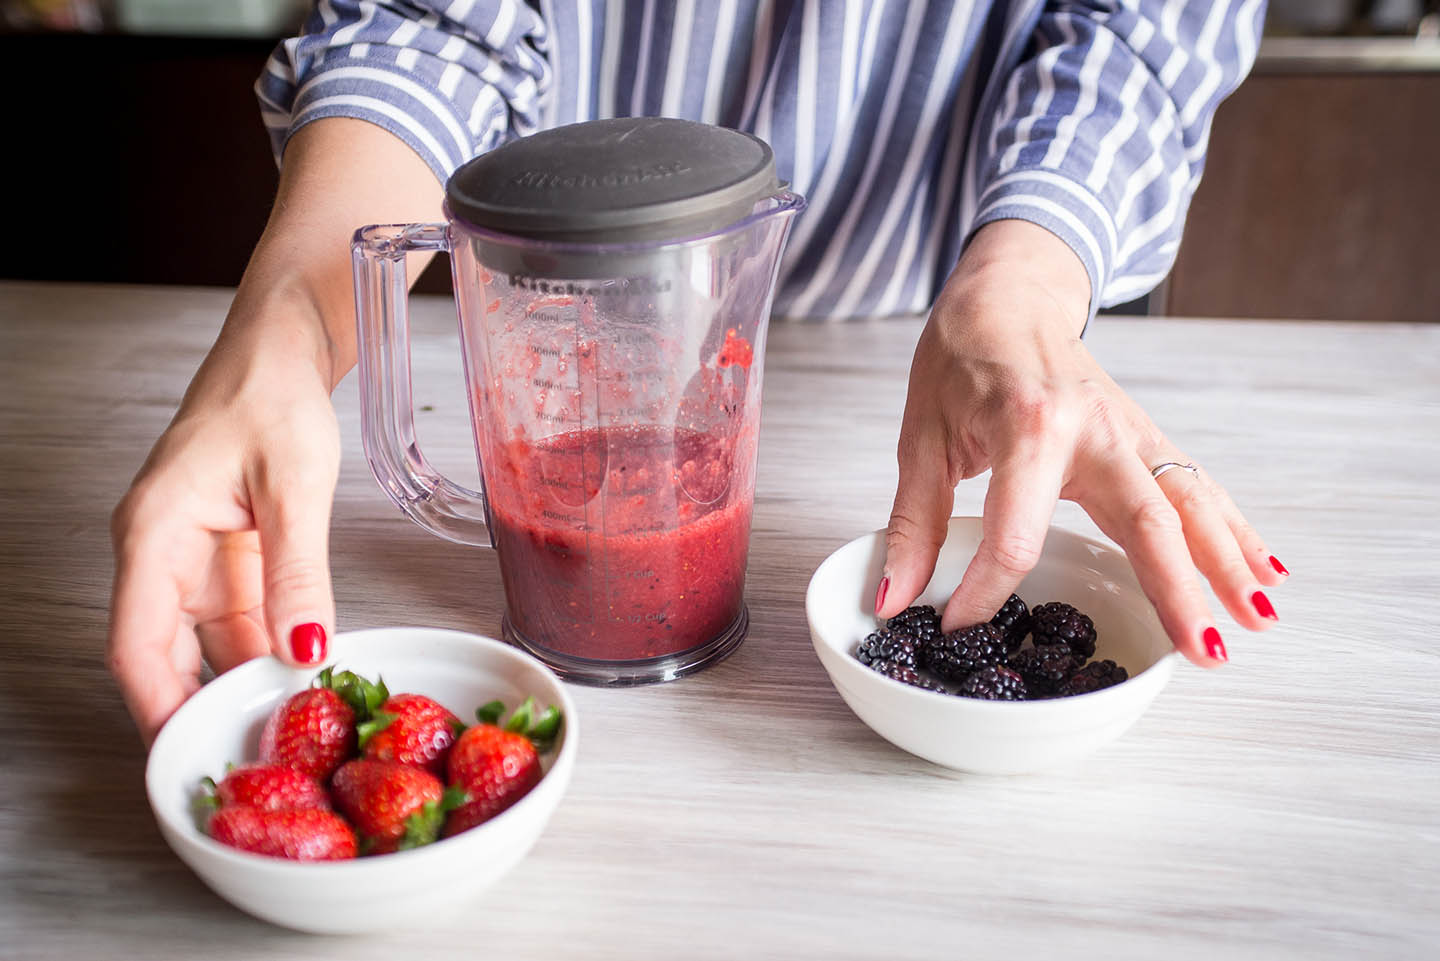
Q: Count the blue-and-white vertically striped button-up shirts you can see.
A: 1